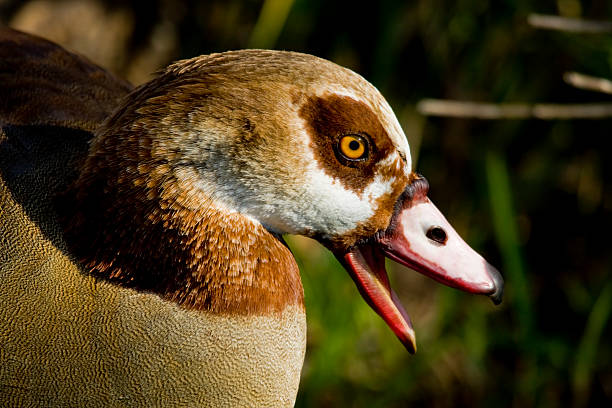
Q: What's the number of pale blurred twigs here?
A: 3